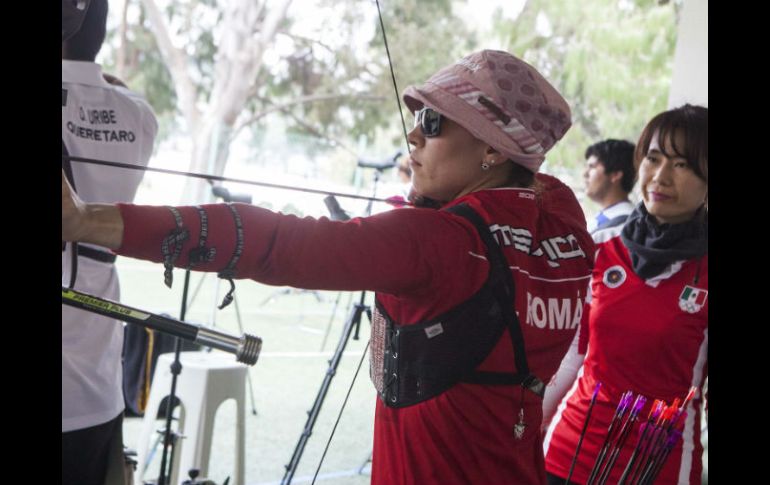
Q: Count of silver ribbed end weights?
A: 1